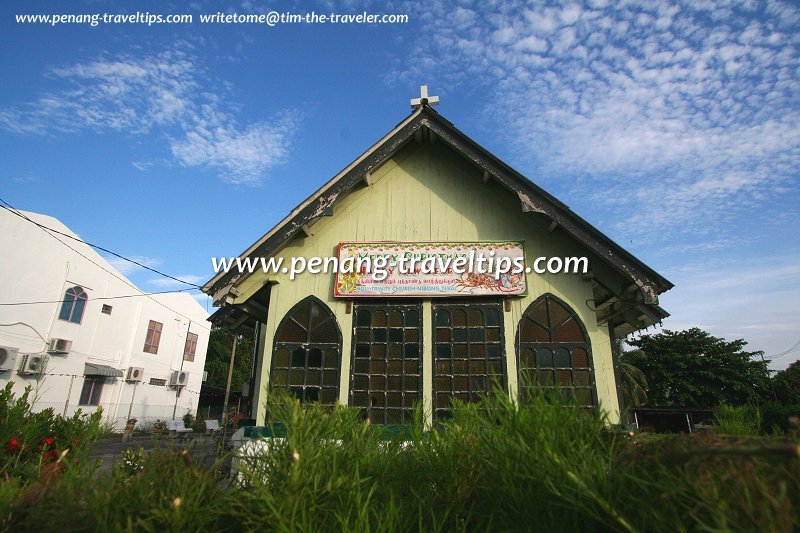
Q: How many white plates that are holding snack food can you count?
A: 0